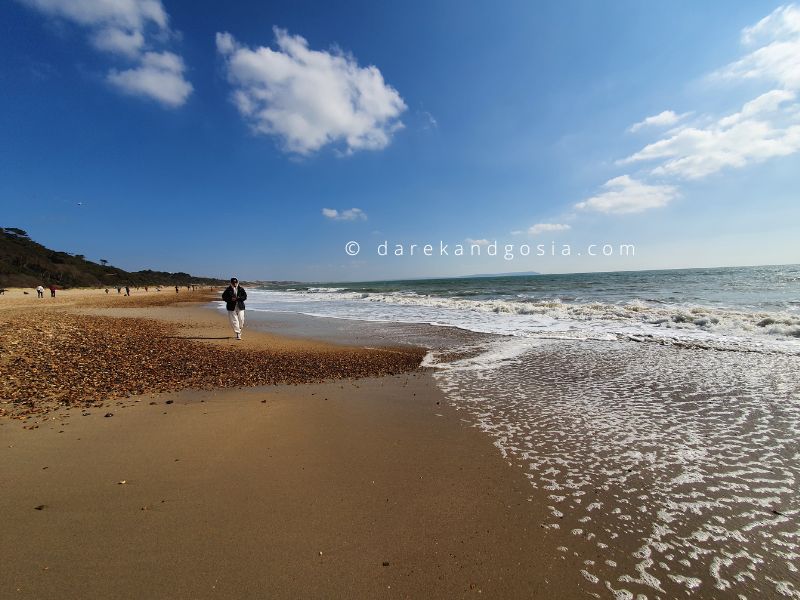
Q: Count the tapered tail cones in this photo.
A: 0